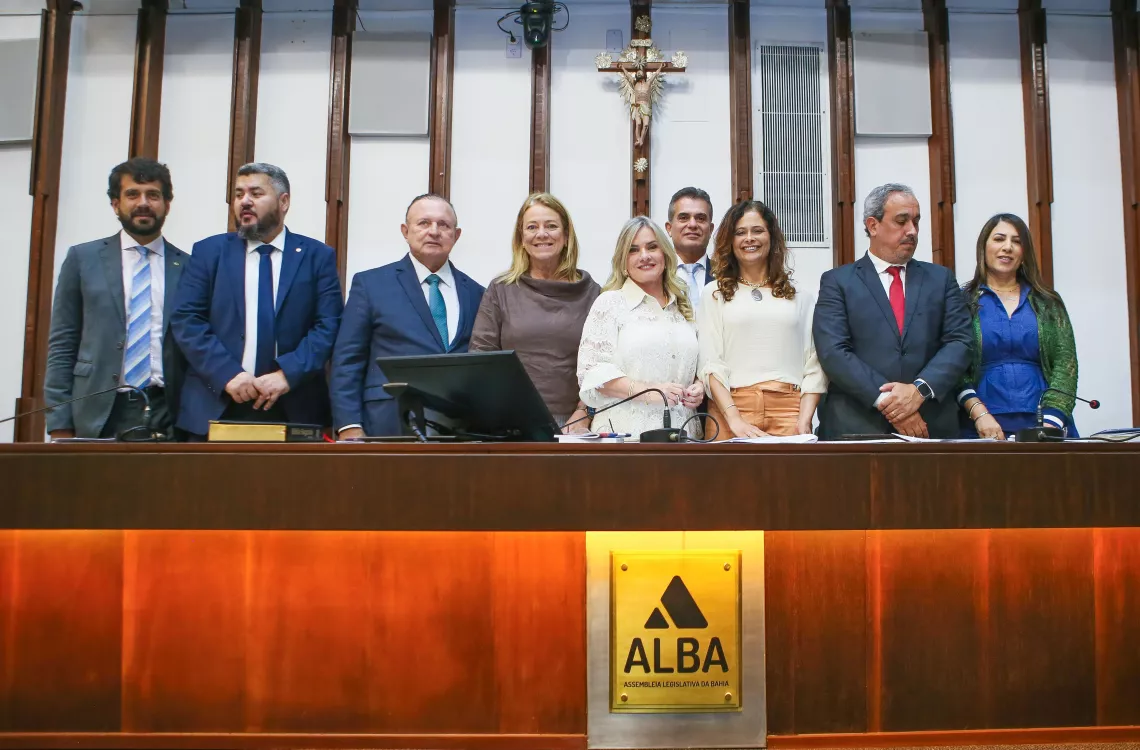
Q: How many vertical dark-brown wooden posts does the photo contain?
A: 12